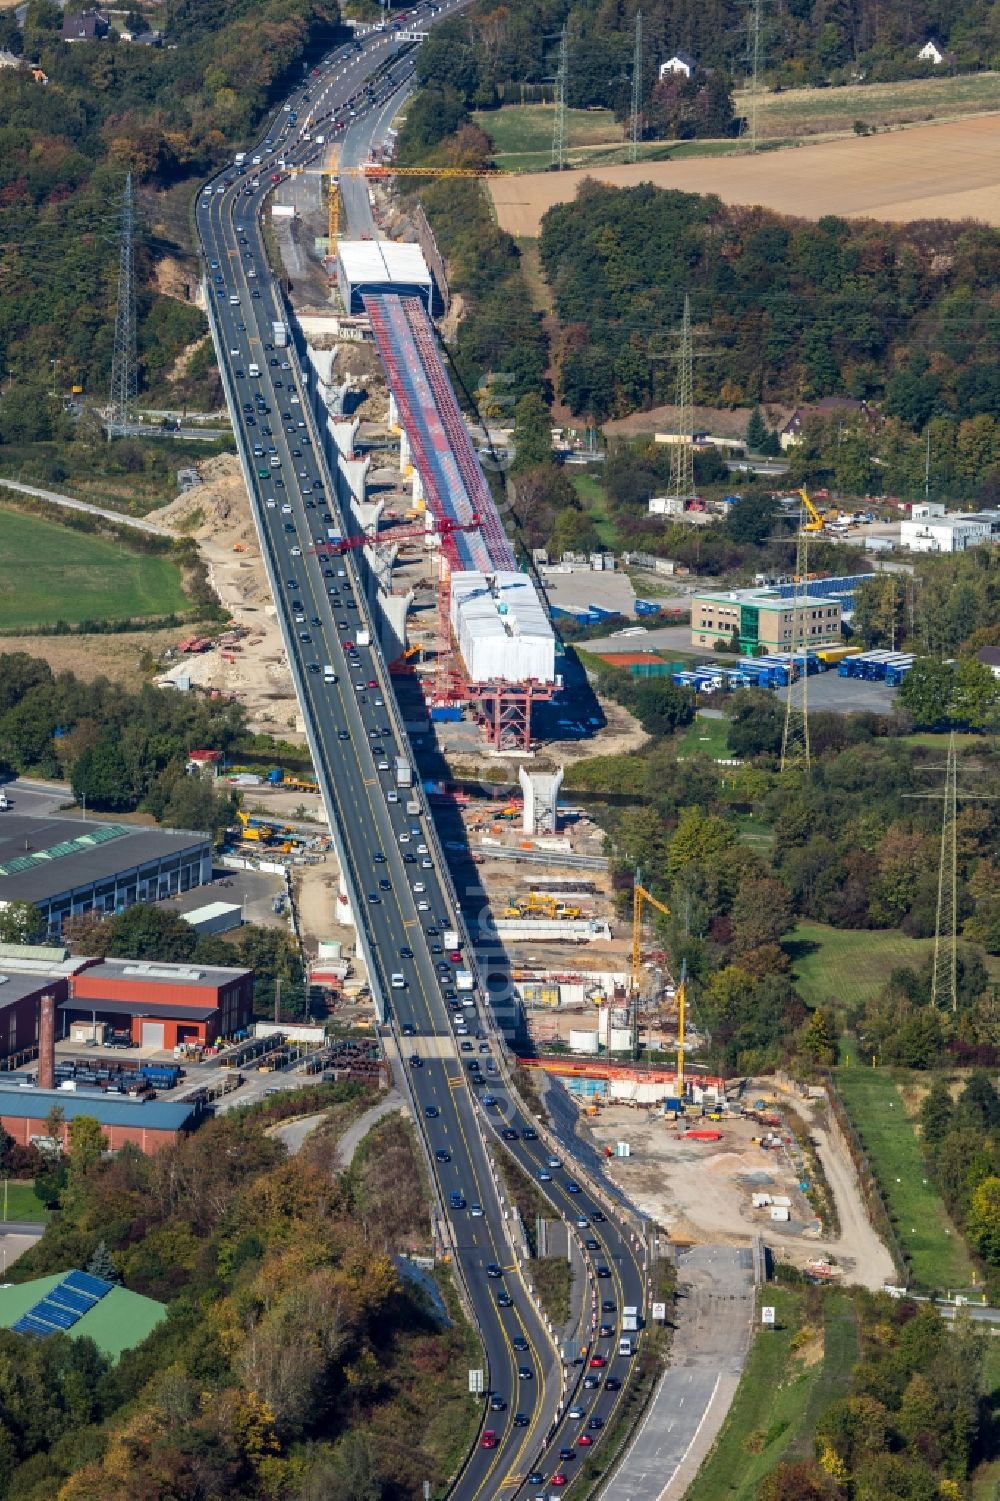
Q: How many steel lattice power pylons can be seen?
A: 7